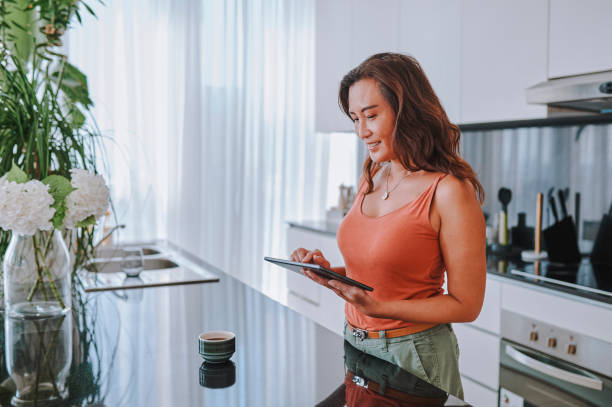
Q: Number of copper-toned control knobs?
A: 3